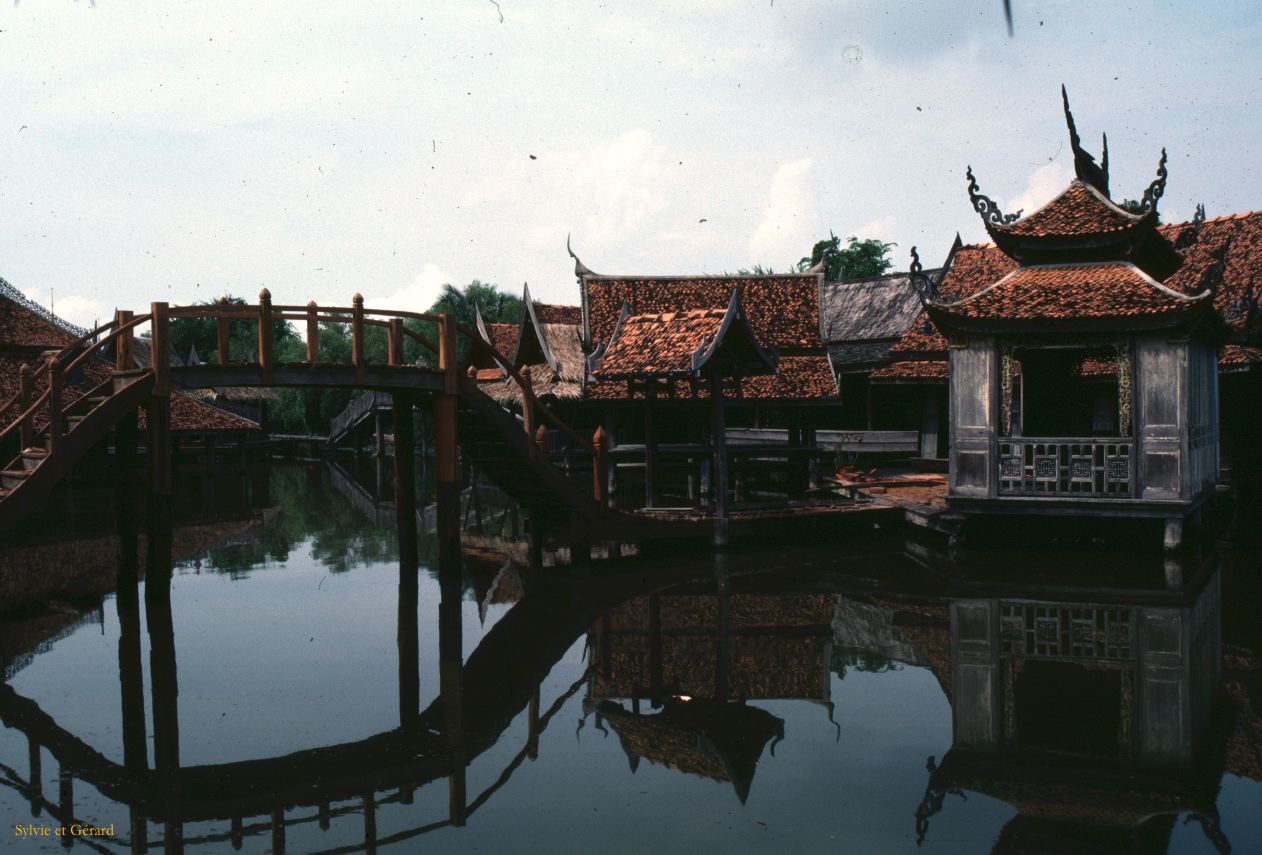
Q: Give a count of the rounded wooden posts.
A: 10